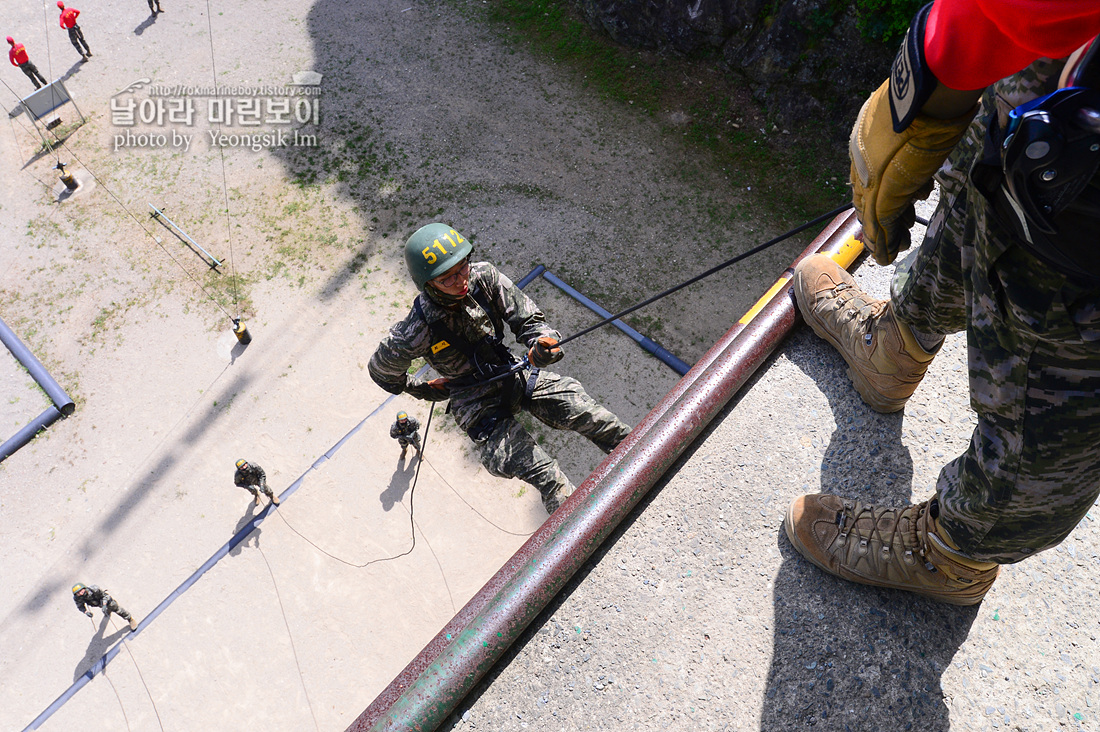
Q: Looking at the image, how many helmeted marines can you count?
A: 4